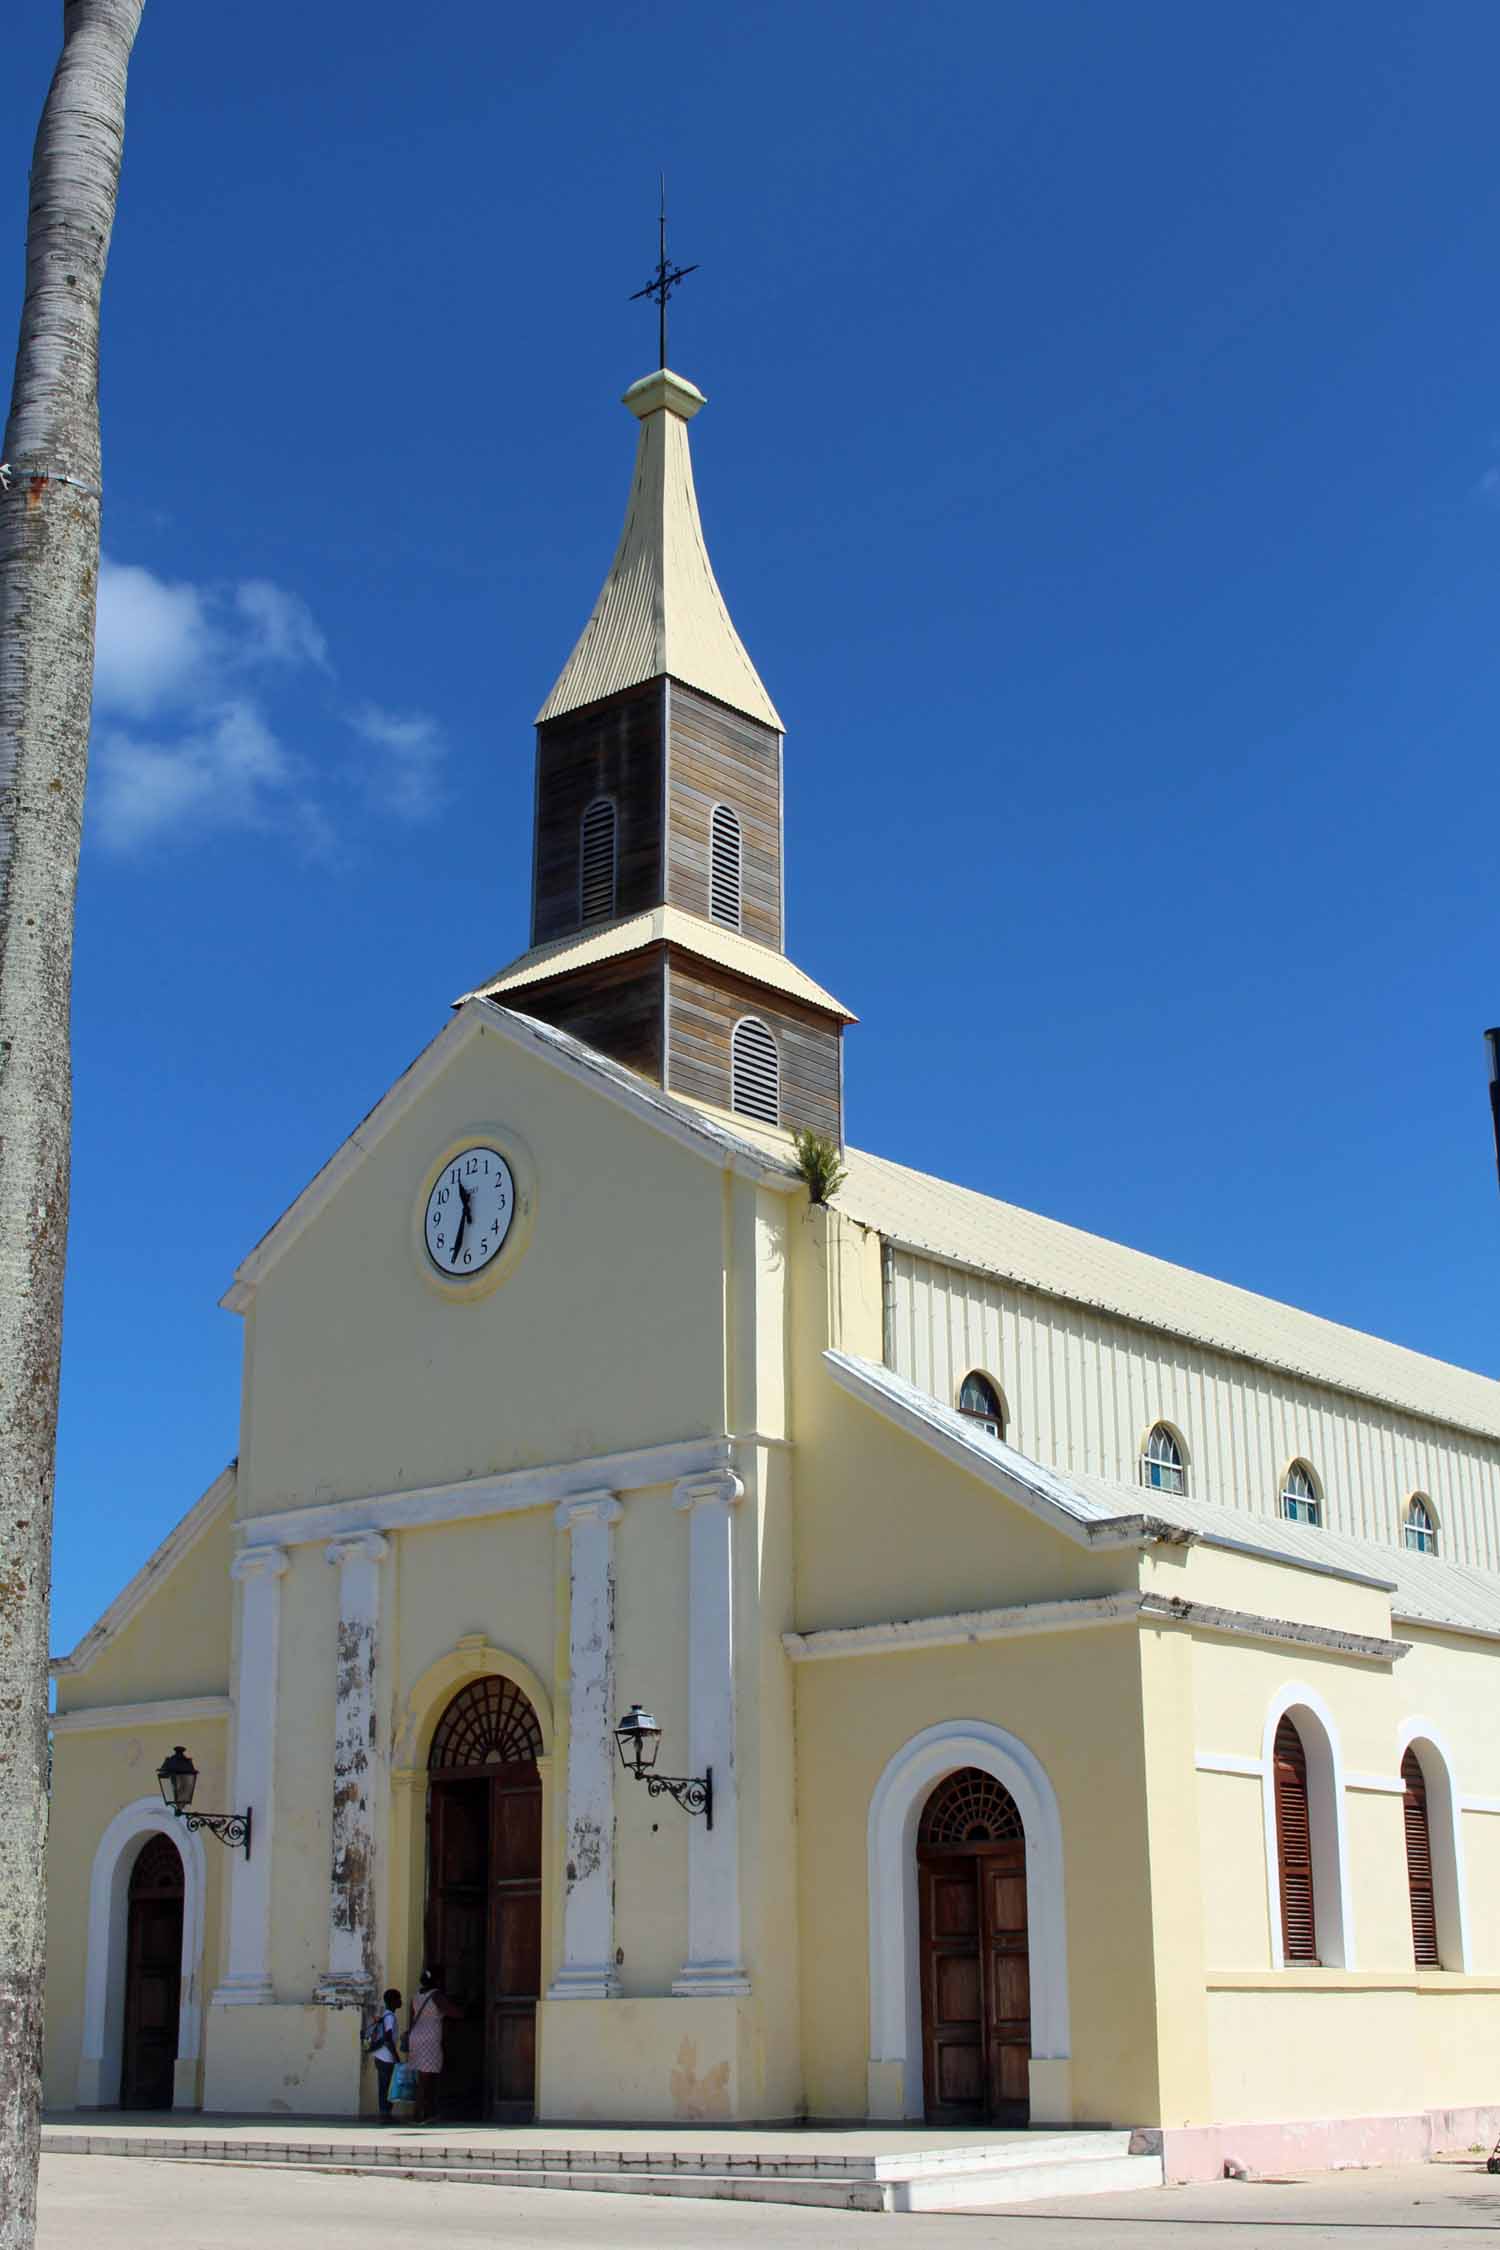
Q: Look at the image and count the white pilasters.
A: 4